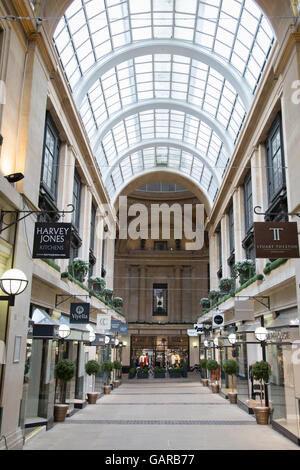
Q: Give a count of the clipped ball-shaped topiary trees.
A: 8